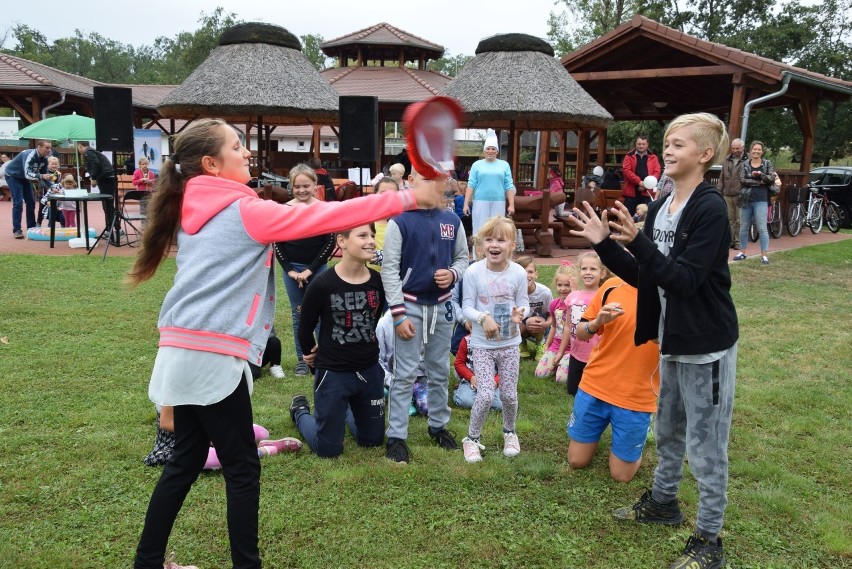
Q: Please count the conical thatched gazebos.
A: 2